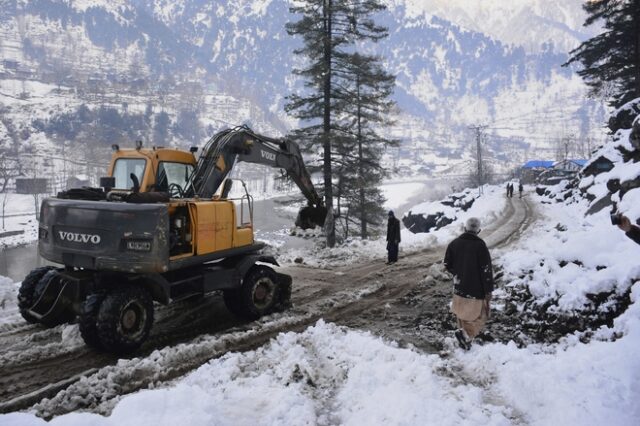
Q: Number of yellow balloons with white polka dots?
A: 0